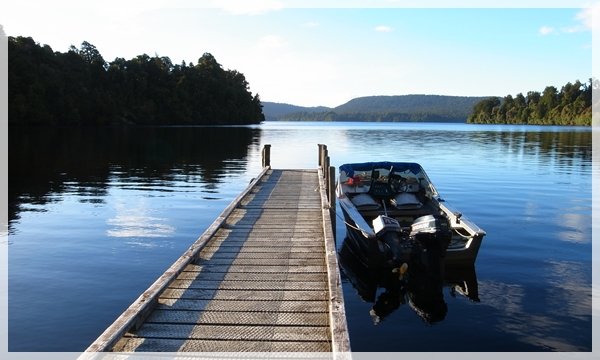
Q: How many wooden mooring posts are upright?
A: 5